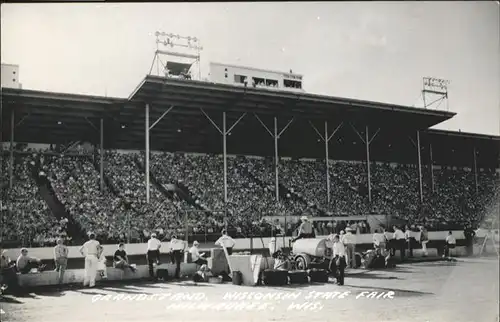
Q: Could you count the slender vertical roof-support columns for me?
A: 10